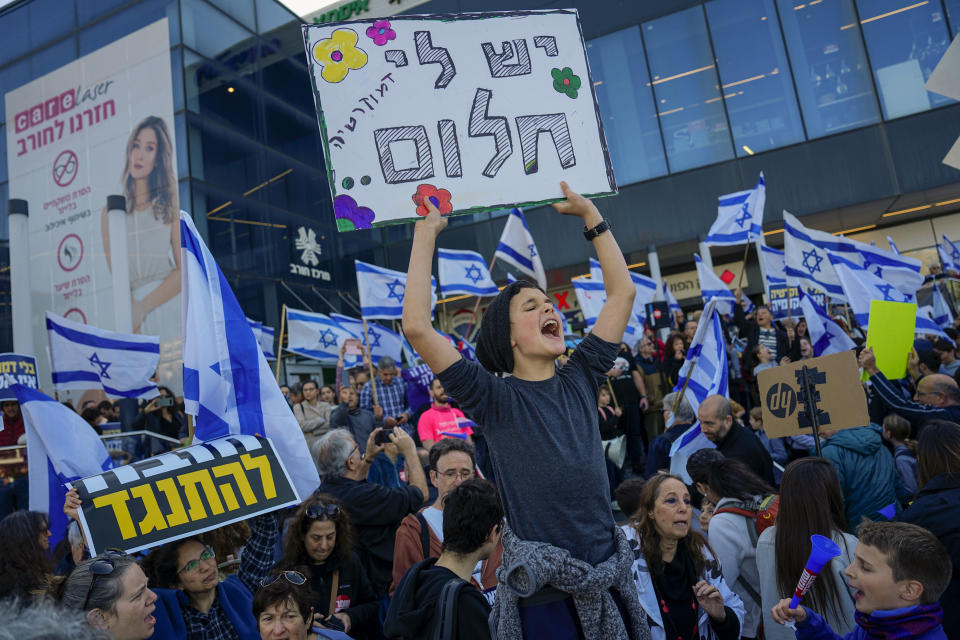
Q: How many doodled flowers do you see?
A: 5